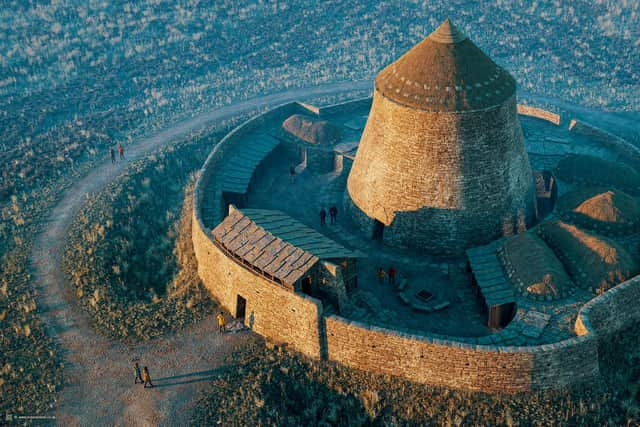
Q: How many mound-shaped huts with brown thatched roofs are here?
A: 5